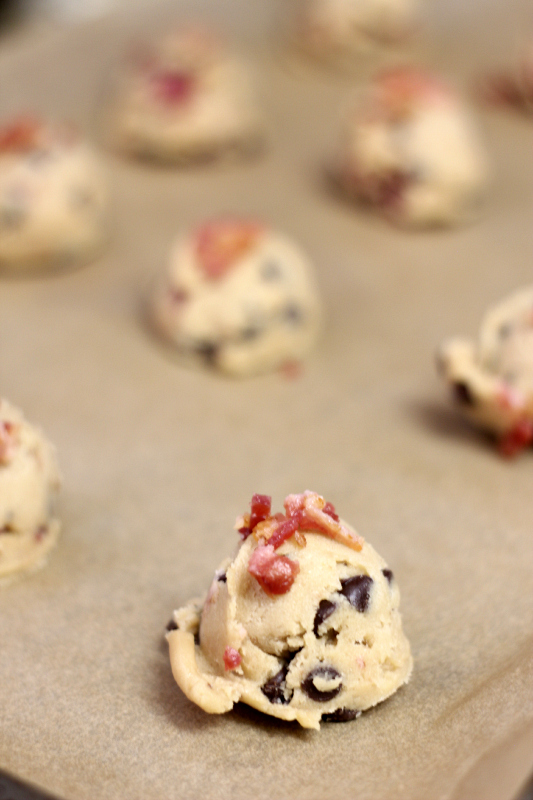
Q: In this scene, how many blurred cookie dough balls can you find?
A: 8